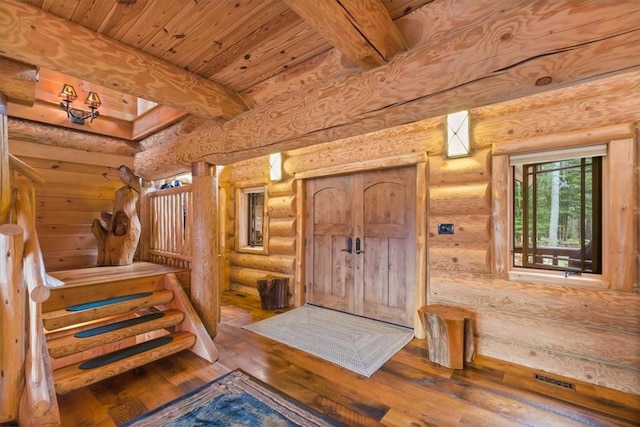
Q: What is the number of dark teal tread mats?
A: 3